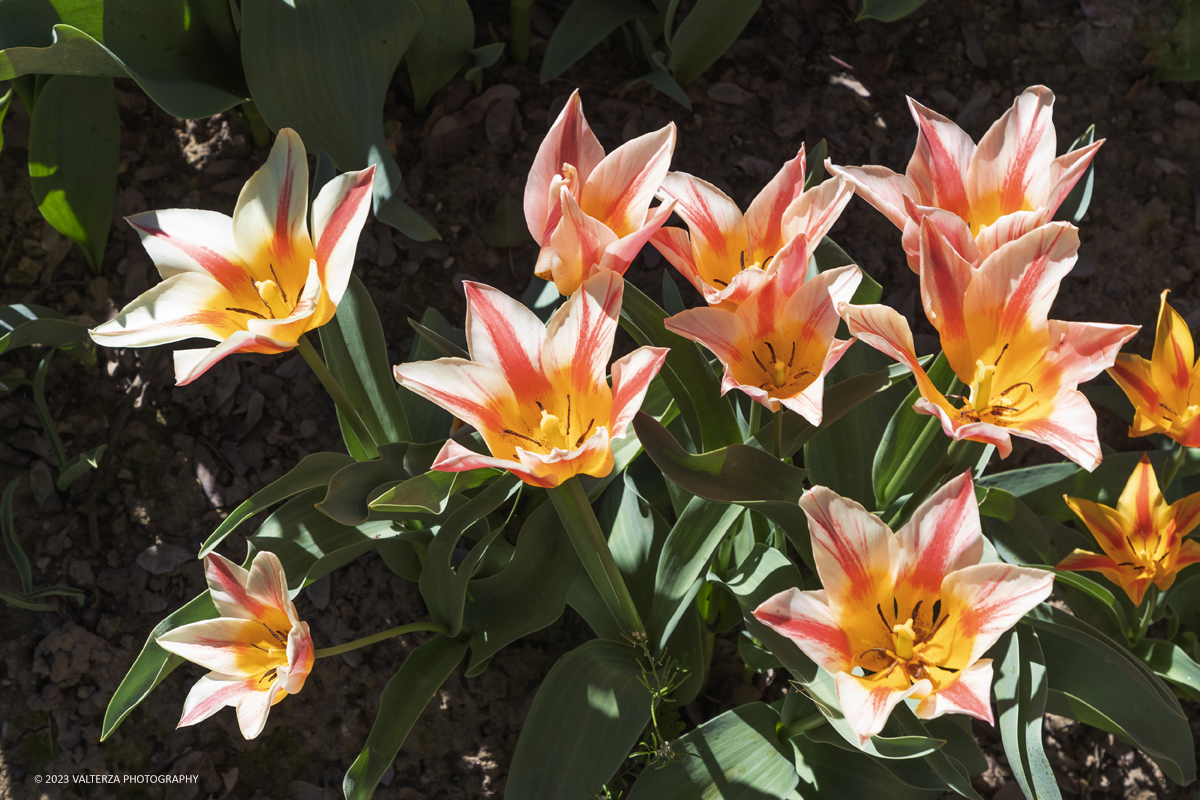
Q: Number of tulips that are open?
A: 11